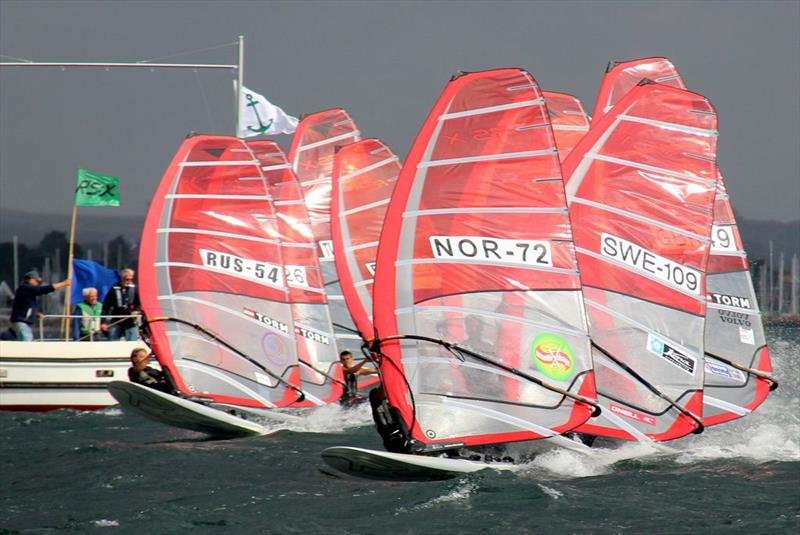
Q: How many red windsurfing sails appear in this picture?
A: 8